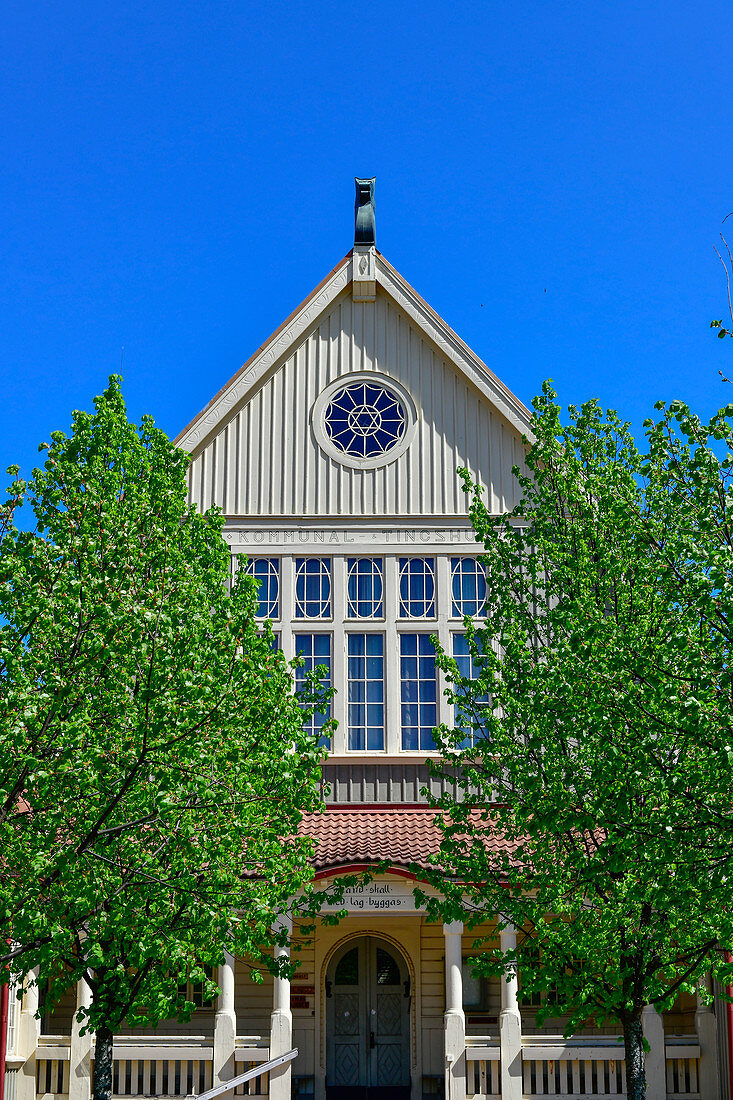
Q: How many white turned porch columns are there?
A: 8